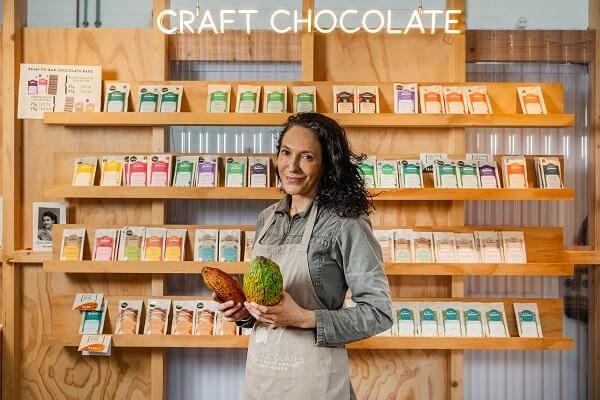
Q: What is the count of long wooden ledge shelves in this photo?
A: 4